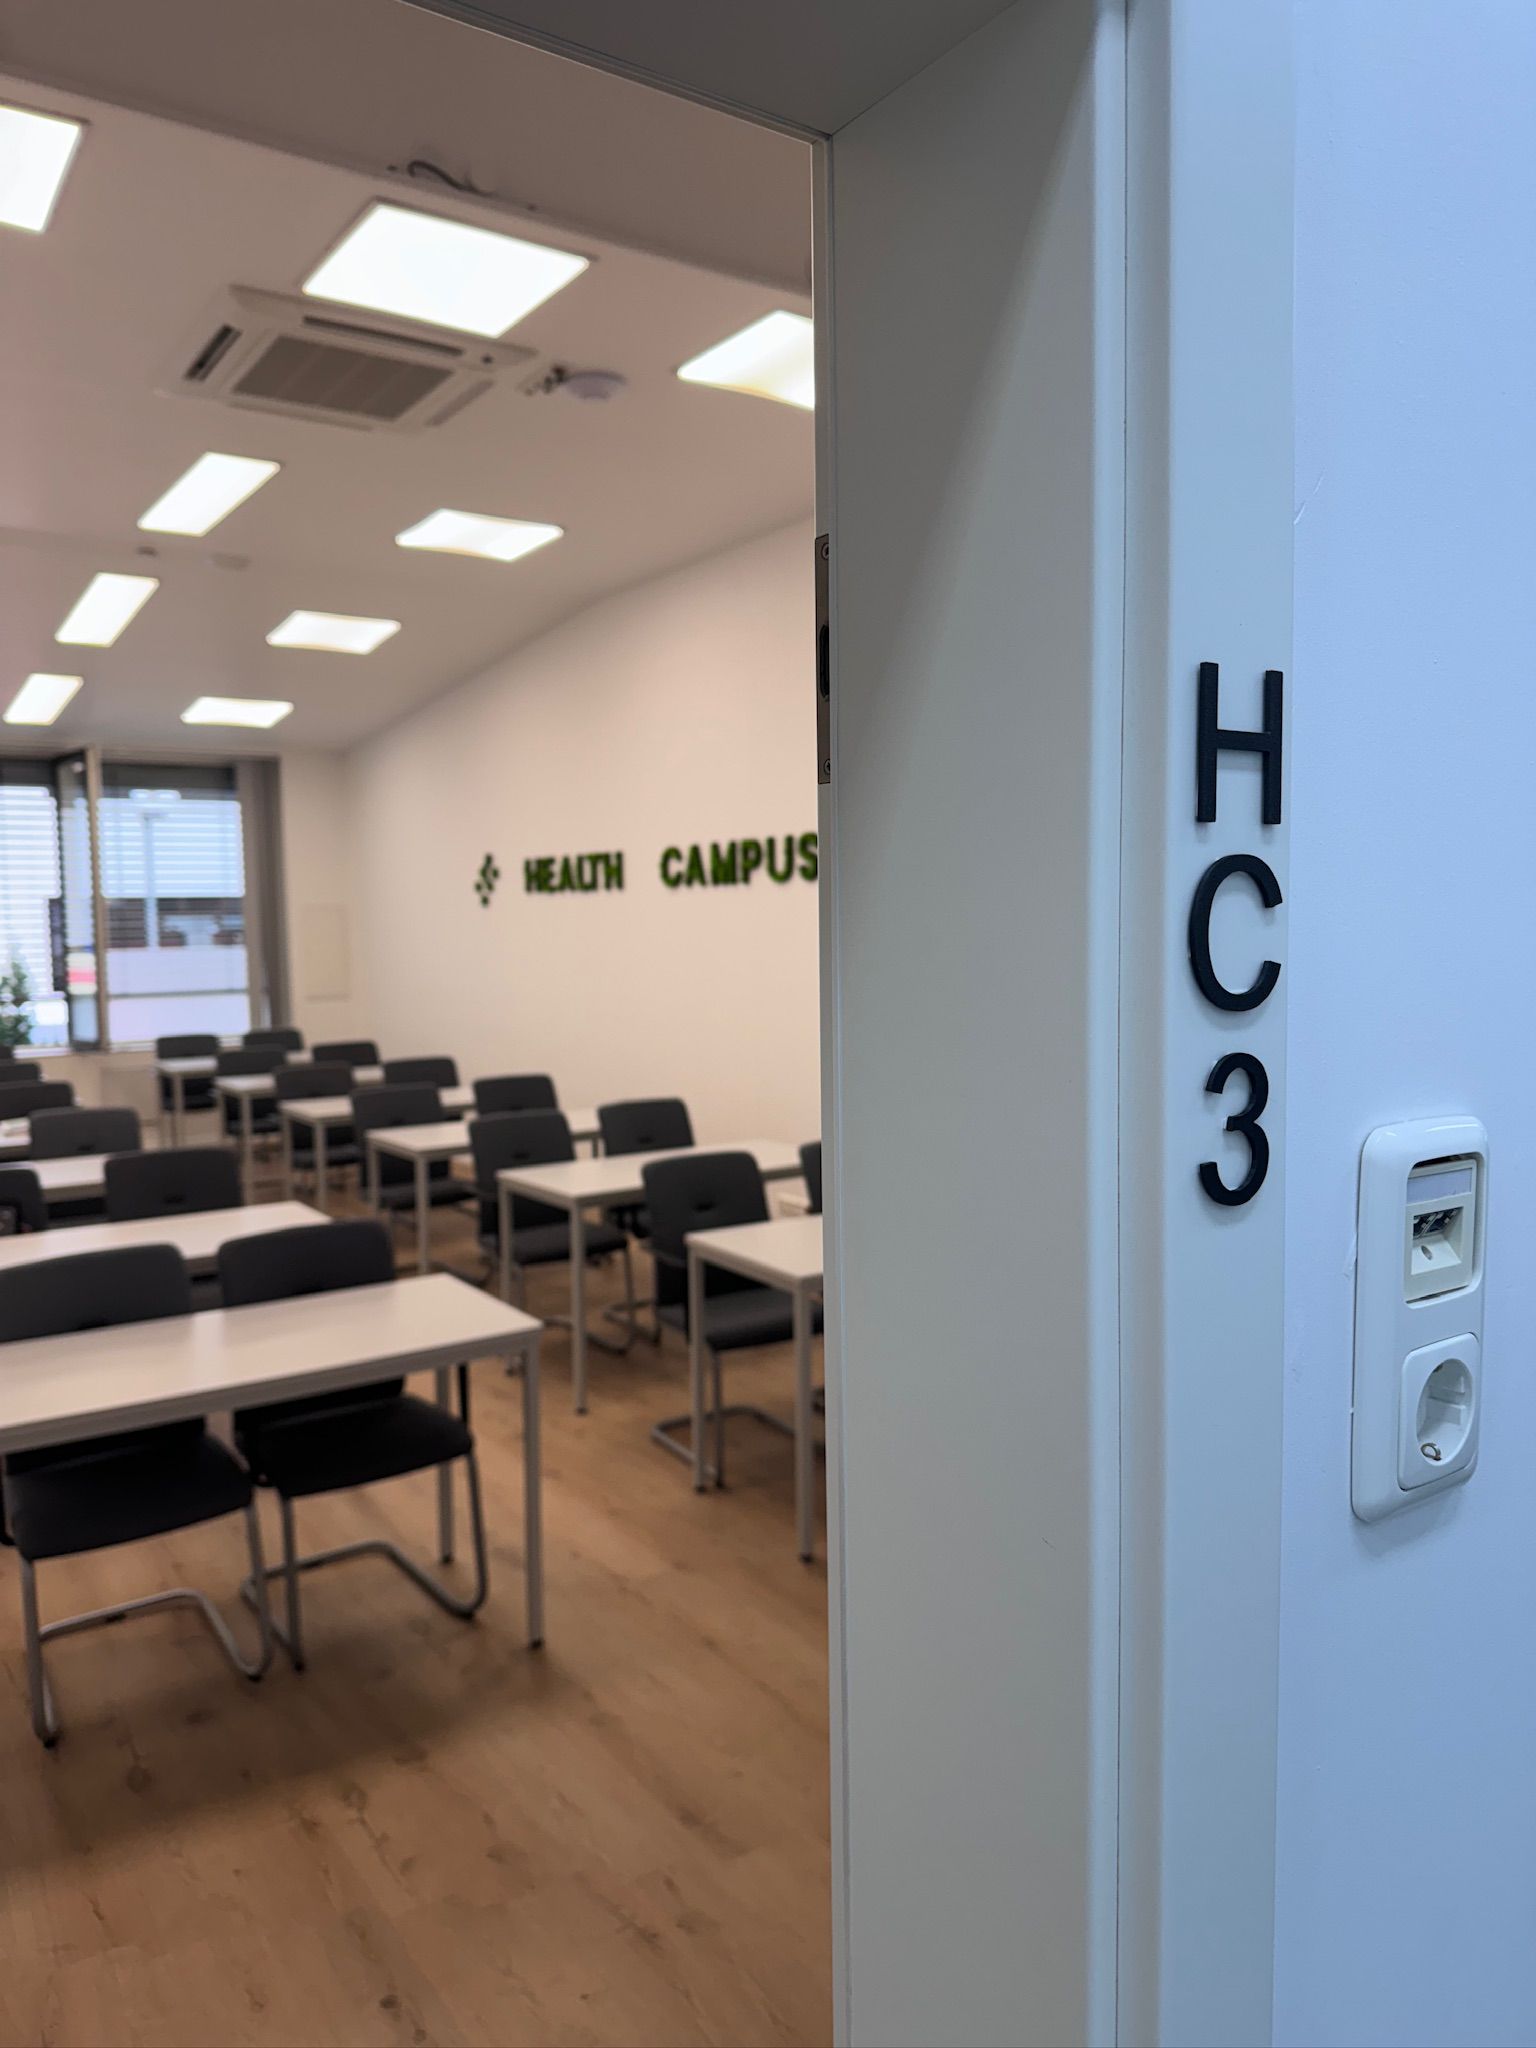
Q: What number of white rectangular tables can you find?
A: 10